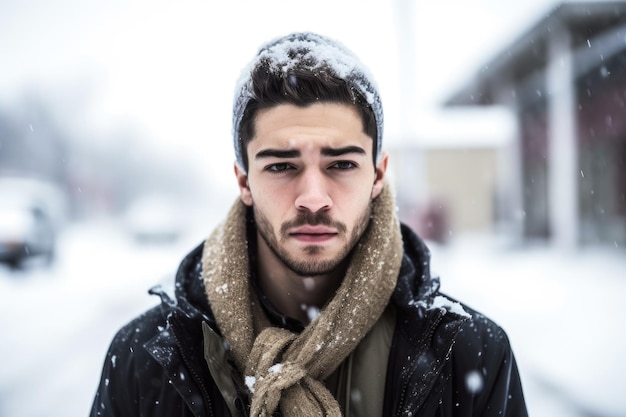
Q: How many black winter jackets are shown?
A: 1